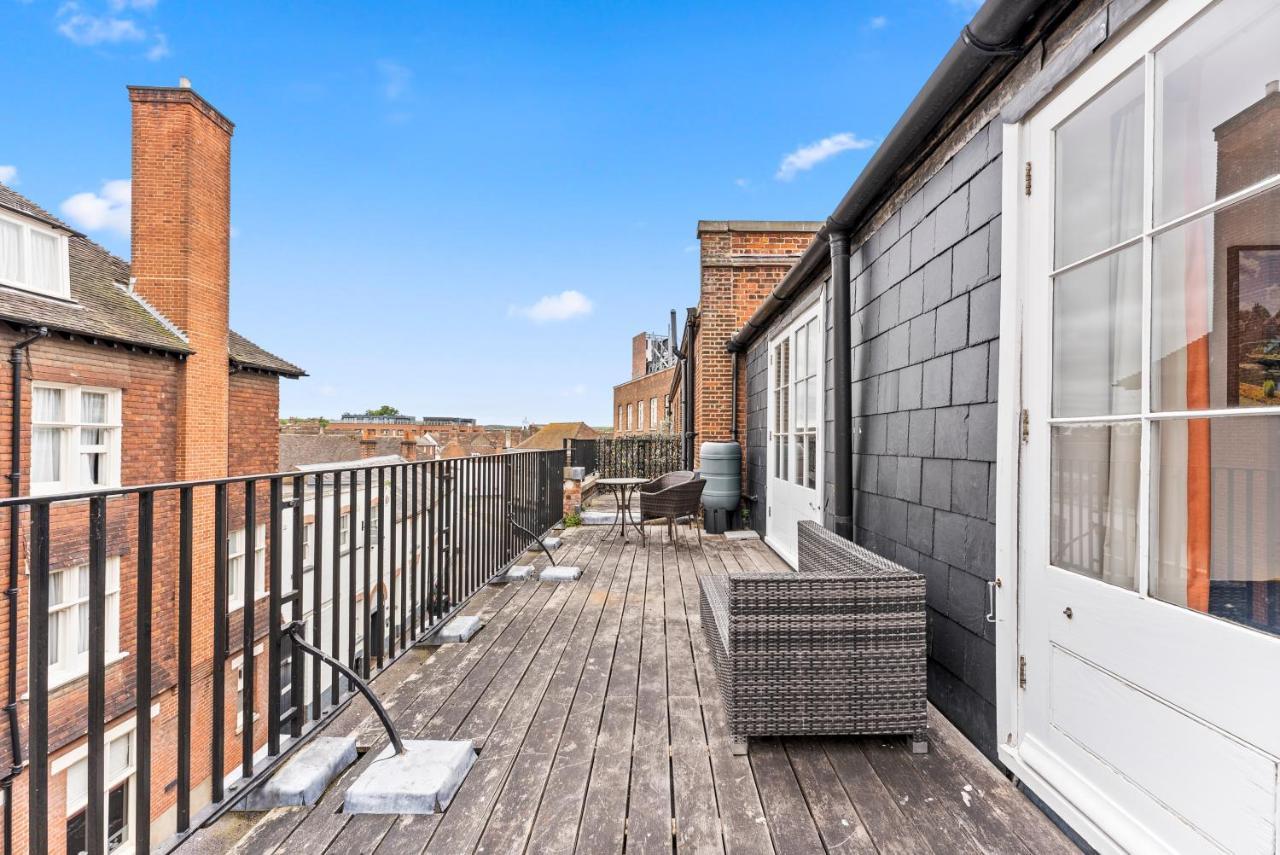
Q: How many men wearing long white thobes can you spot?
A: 0